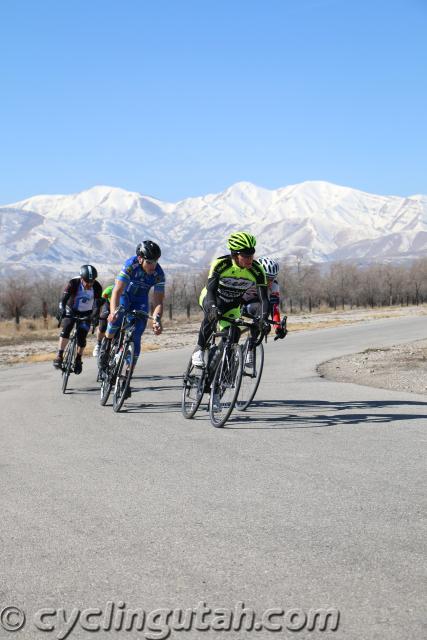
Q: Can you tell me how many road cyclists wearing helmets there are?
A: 4